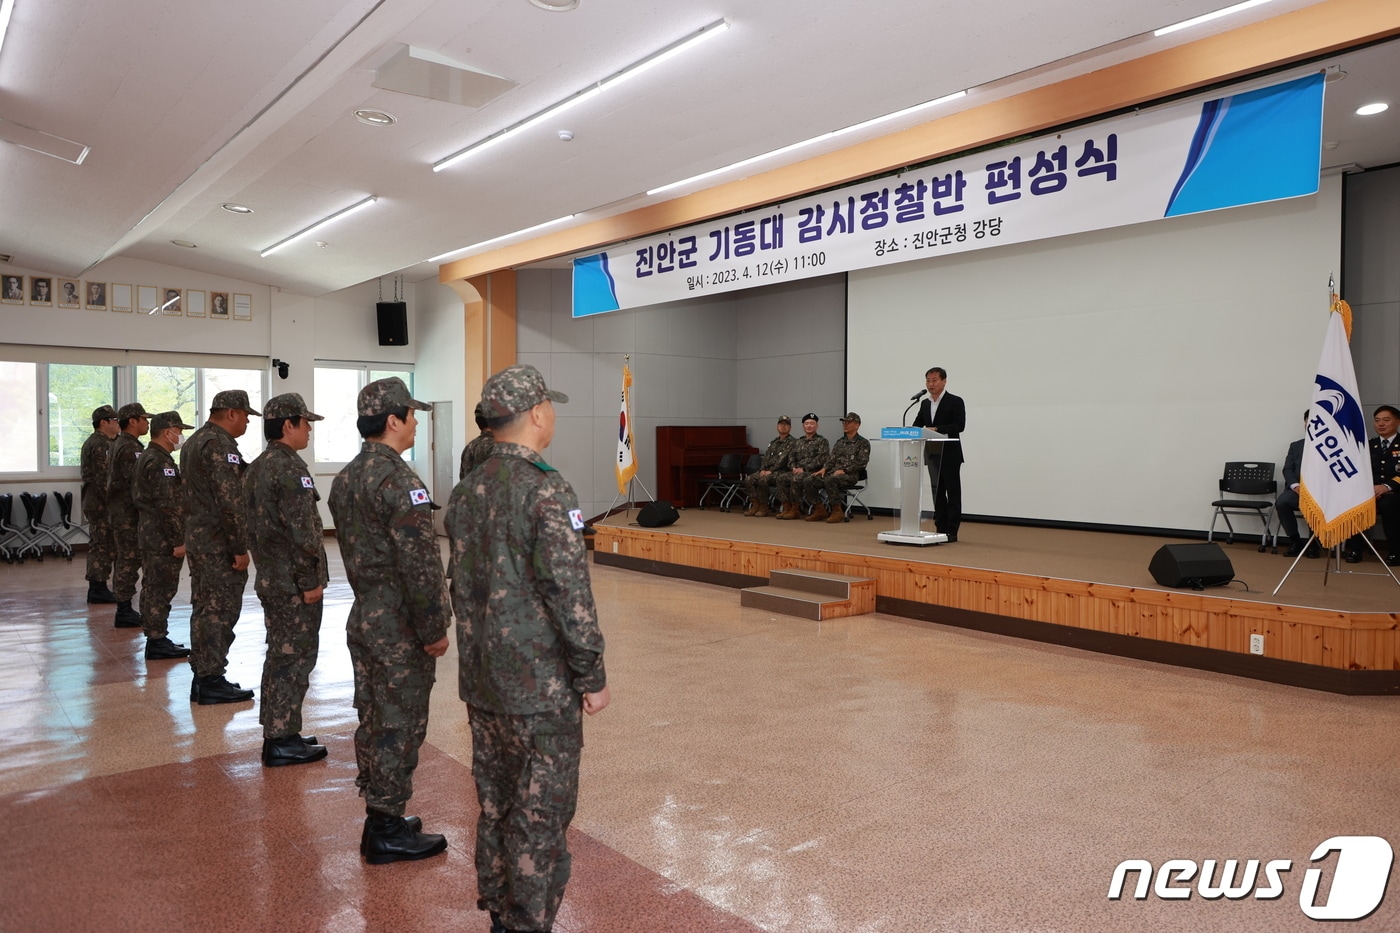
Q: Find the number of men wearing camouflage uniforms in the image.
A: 11